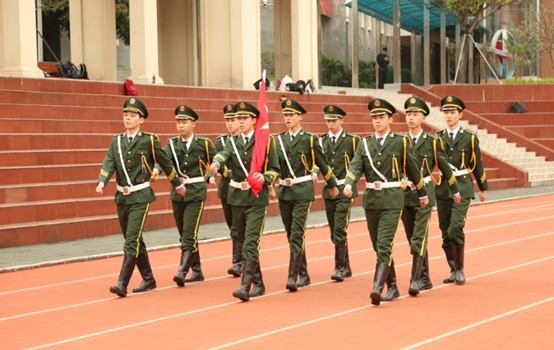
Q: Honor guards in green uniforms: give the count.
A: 9